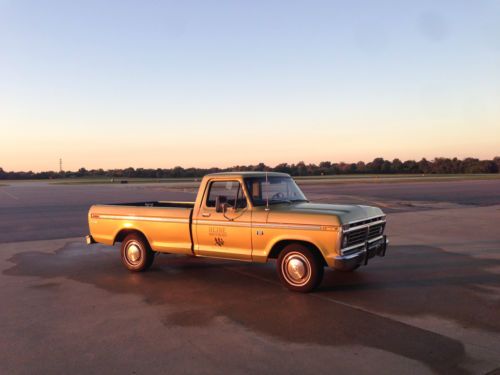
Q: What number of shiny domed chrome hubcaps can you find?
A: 2